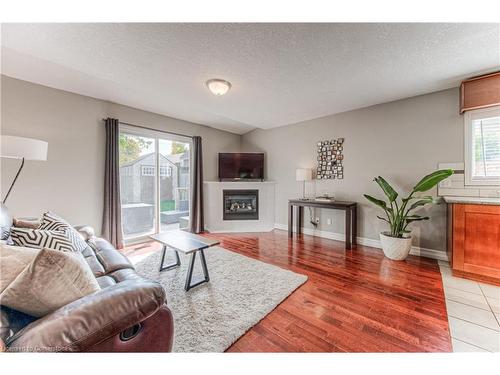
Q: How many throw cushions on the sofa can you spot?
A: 4